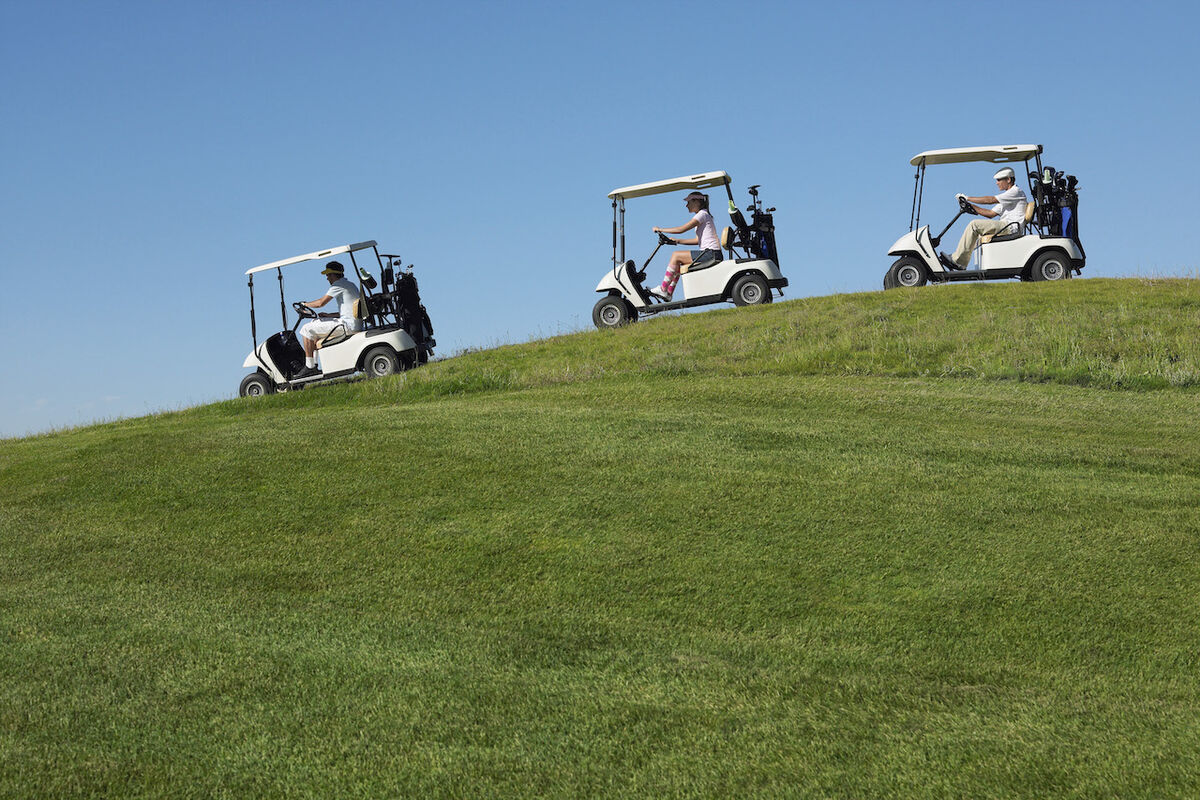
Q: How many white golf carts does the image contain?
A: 3